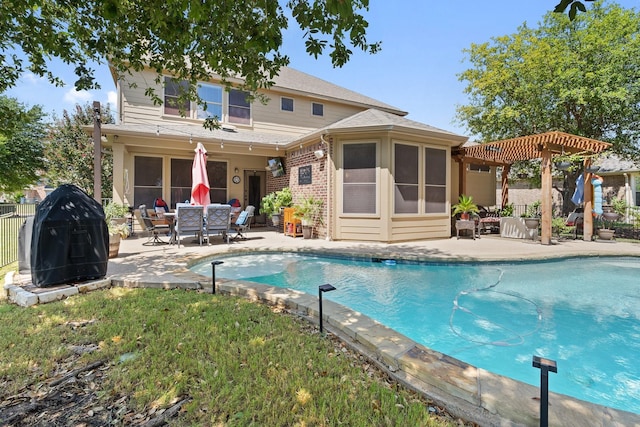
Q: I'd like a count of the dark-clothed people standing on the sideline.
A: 0